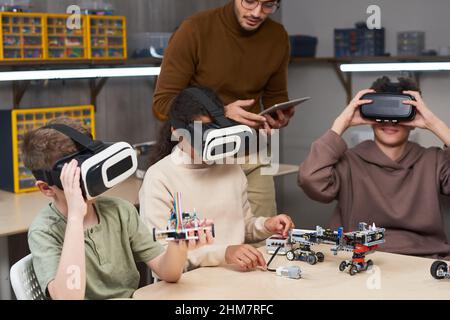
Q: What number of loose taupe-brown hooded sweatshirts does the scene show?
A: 1